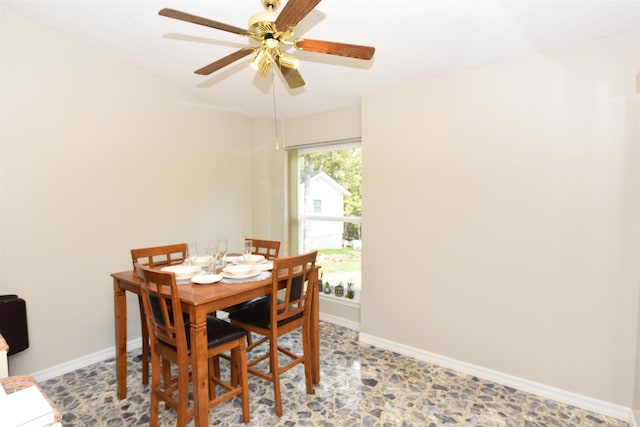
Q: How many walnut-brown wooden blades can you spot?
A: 5